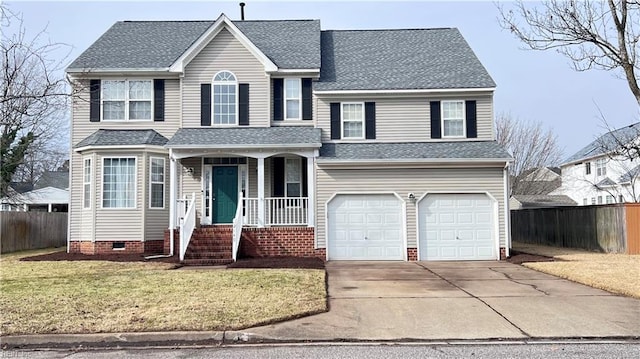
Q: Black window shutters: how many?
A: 12